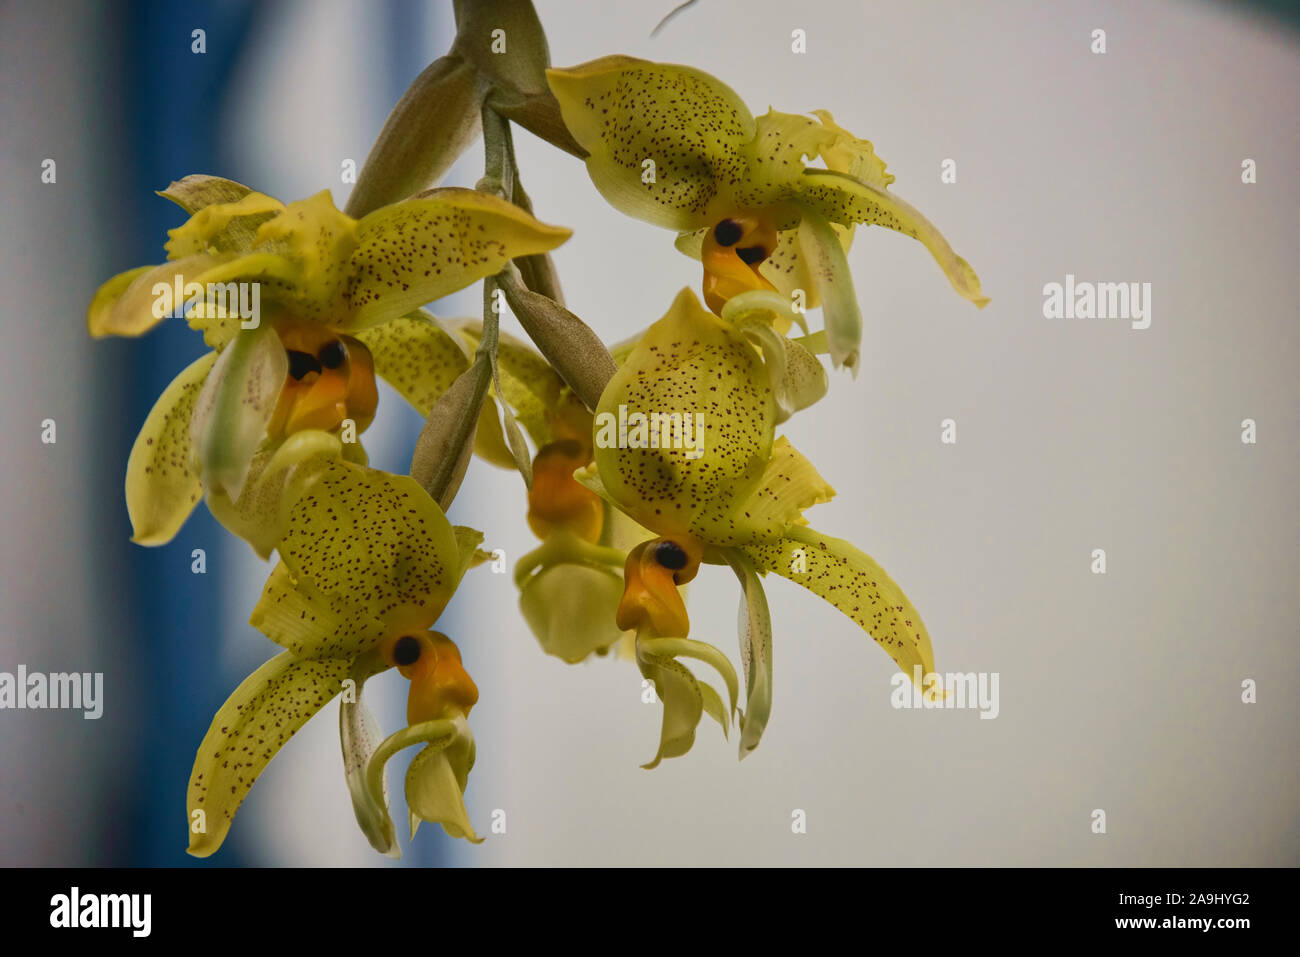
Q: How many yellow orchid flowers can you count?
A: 5